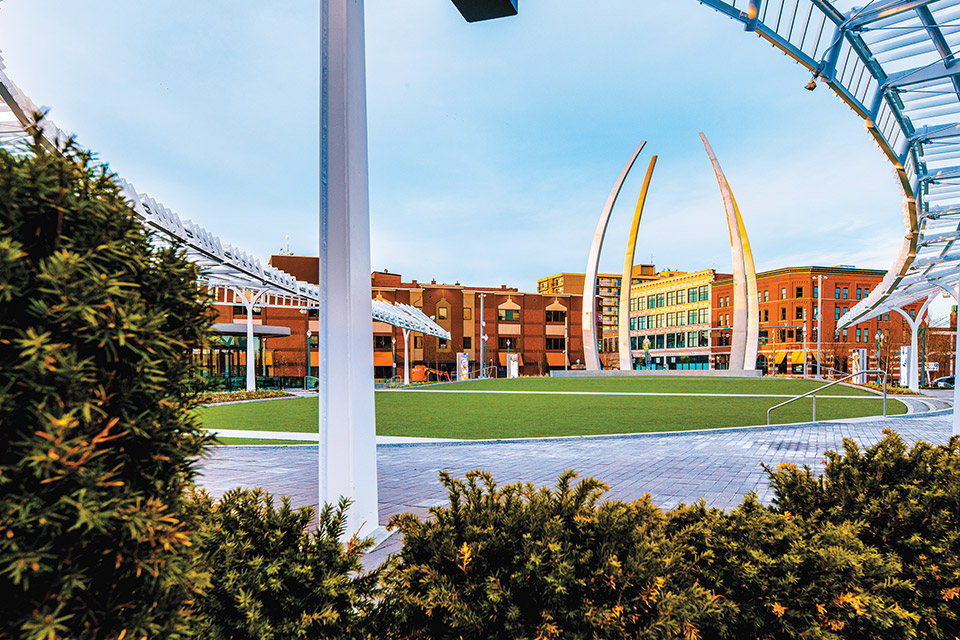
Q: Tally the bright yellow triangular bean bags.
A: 0